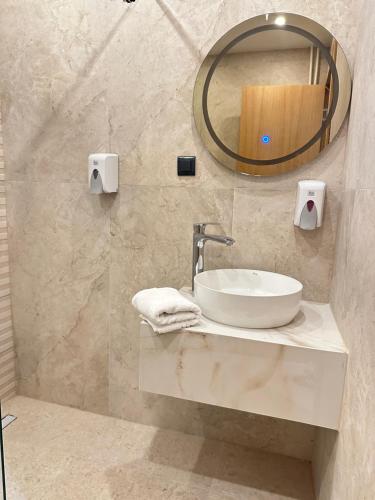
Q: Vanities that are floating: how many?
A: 1